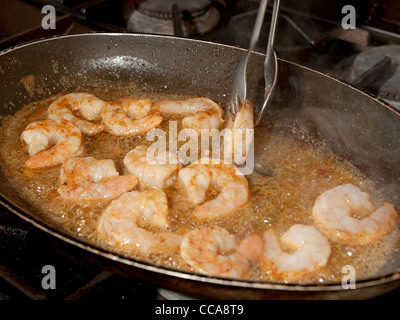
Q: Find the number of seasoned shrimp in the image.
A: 12